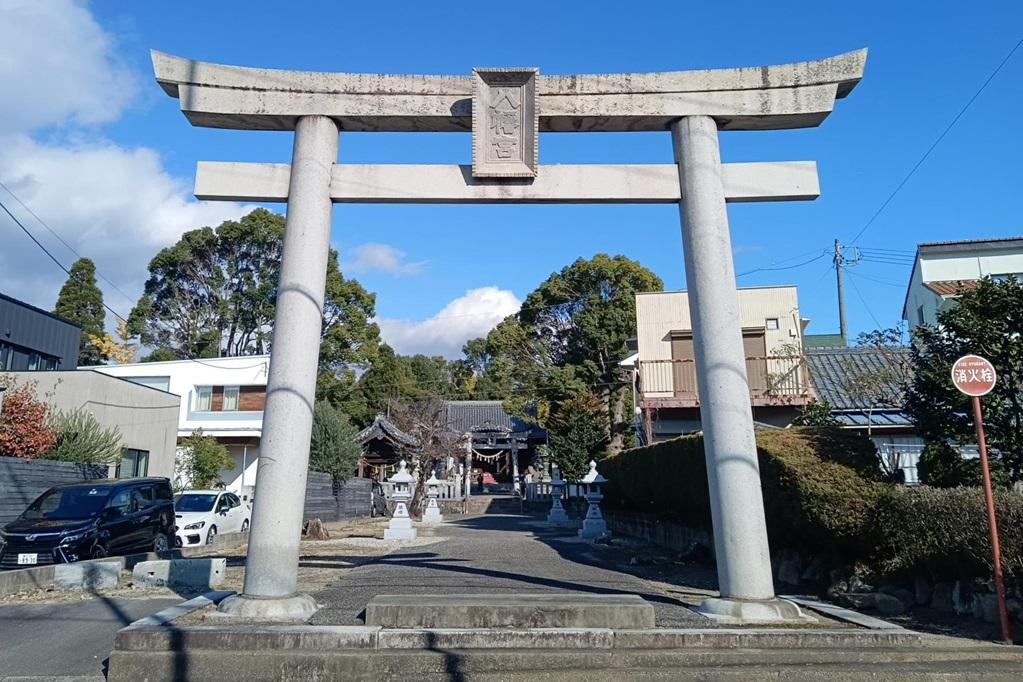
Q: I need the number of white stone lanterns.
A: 4